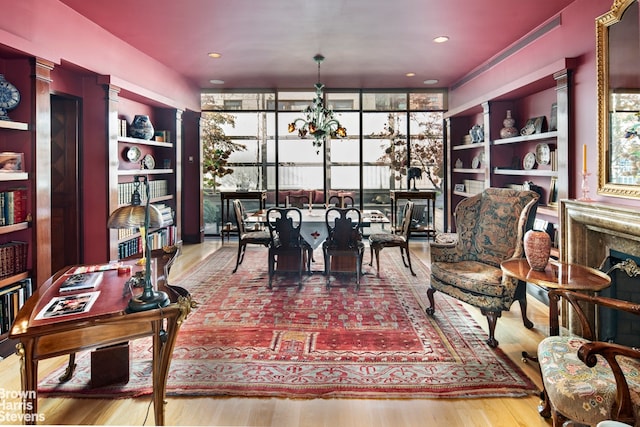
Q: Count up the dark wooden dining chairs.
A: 6